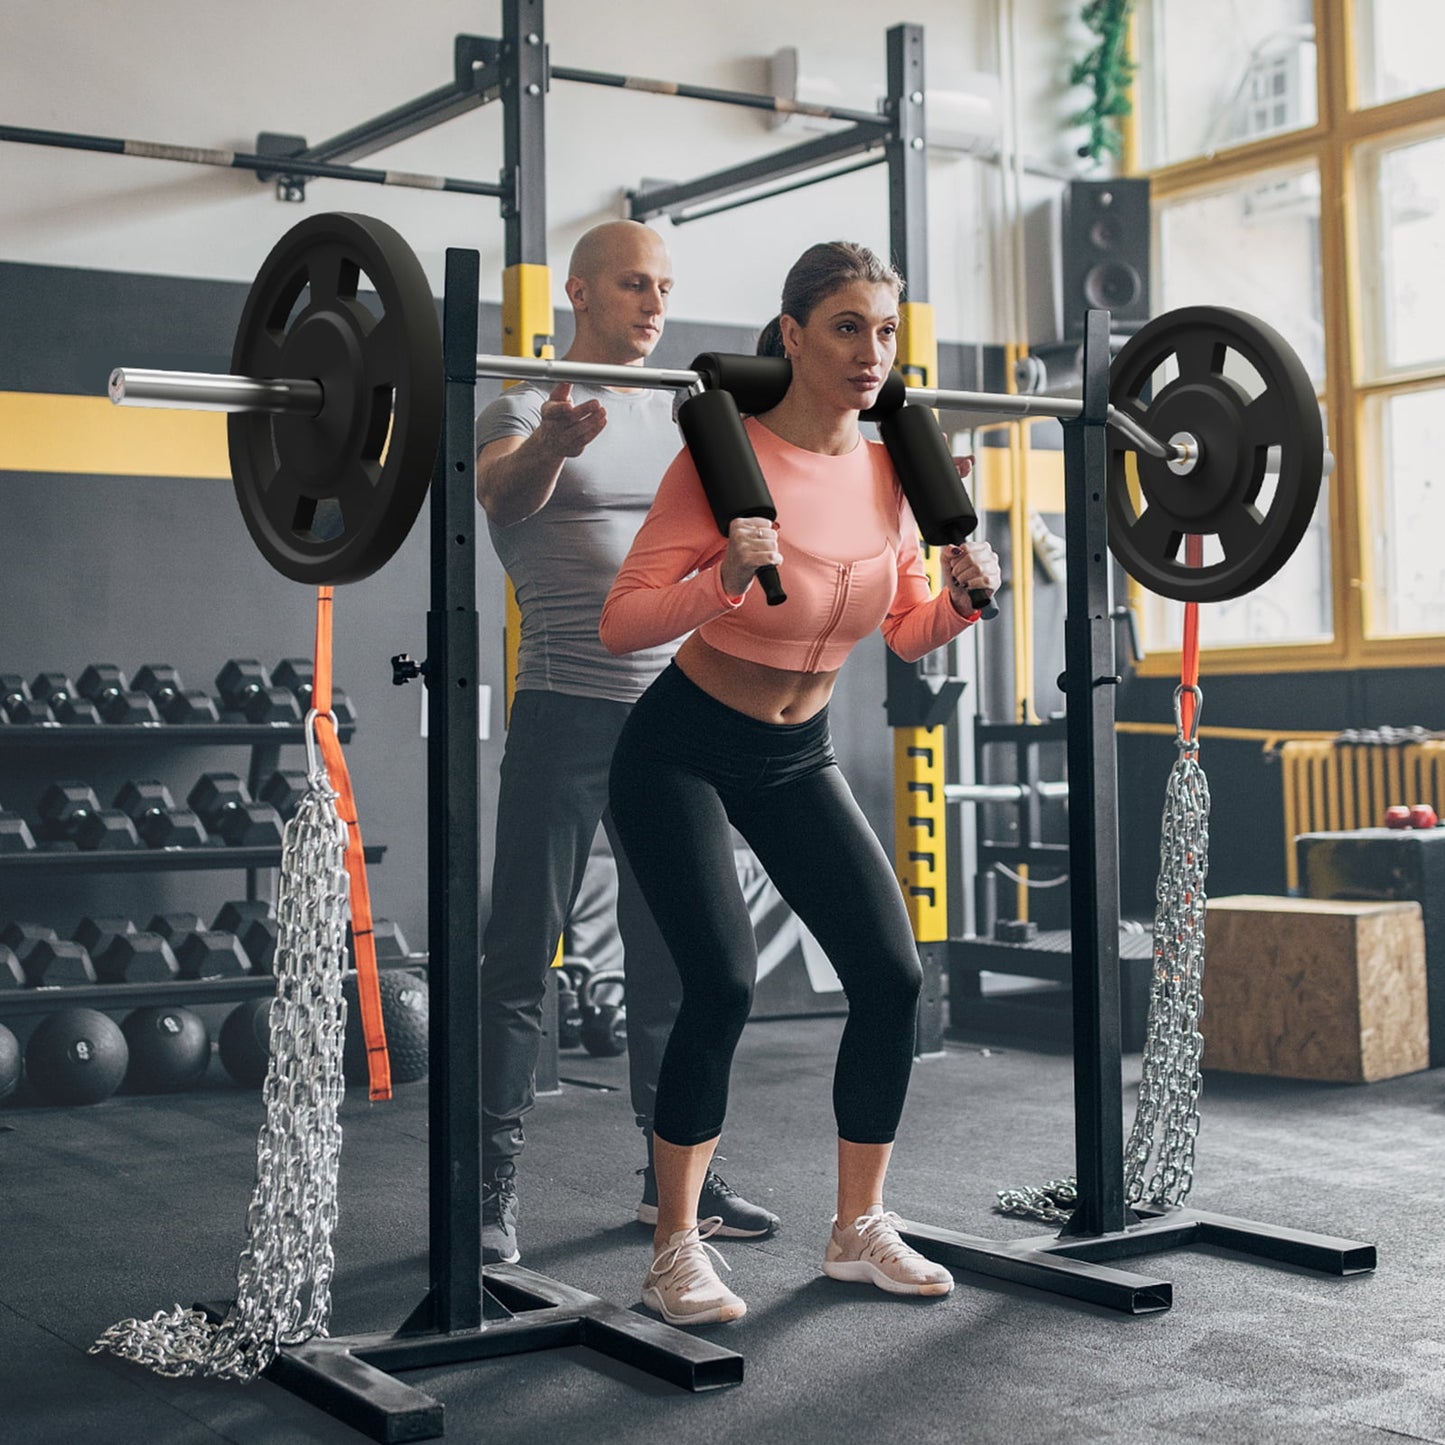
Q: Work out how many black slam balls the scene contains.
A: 5